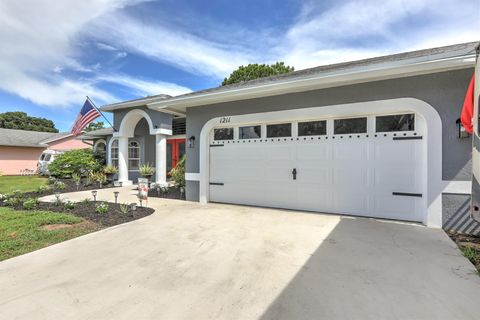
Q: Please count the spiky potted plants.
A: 2